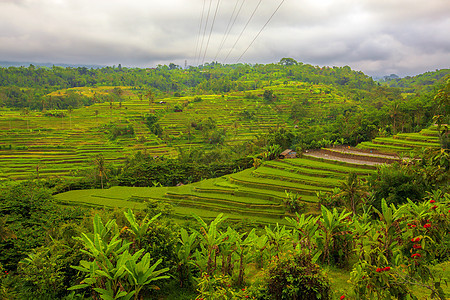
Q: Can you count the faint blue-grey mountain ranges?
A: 1